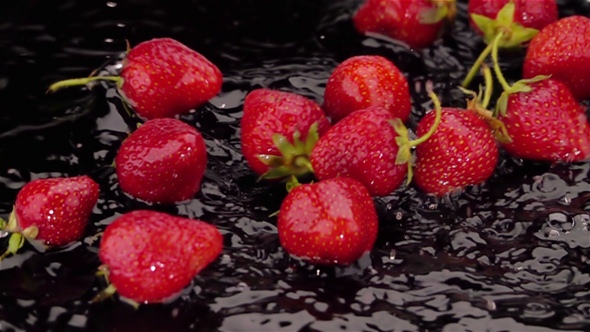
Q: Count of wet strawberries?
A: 13